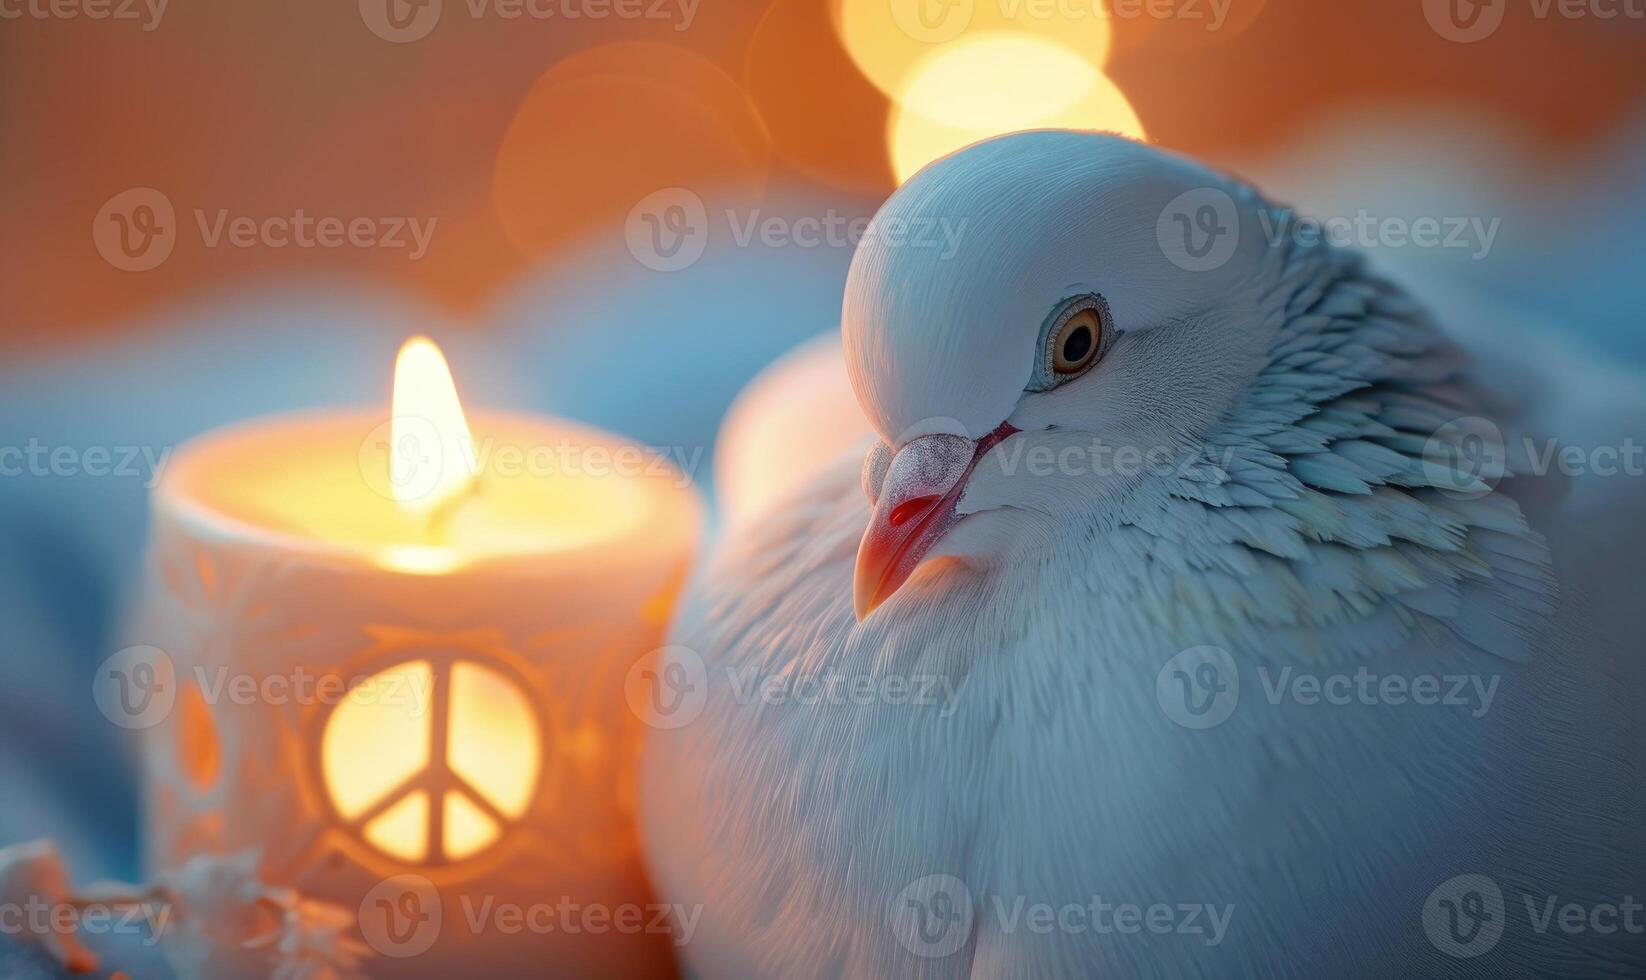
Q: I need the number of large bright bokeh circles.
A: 2